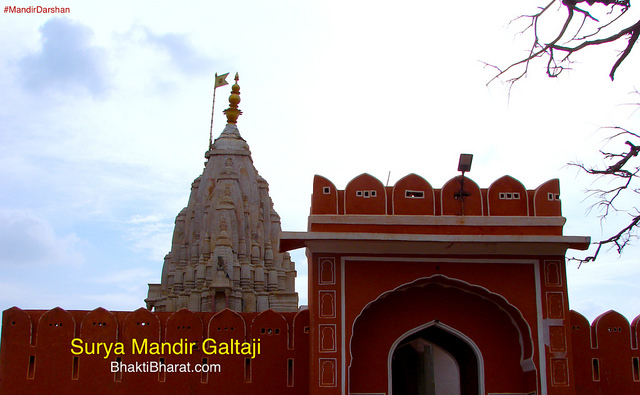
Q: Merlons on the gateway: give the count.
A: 6